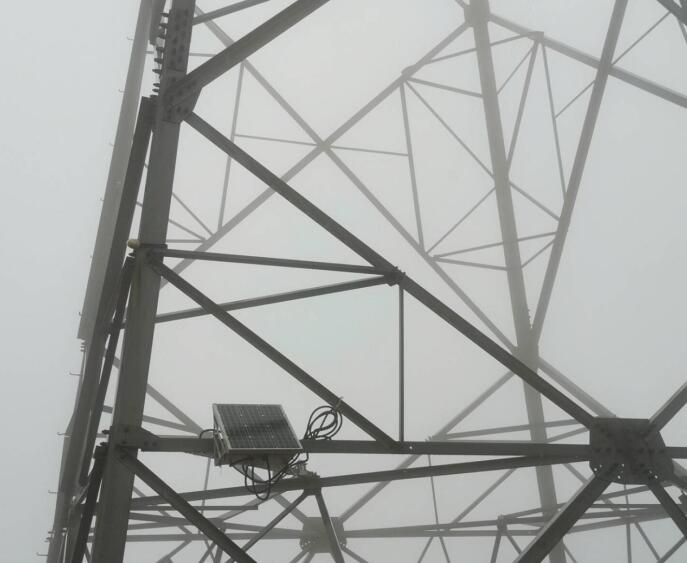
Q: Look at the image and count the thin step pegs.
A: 10